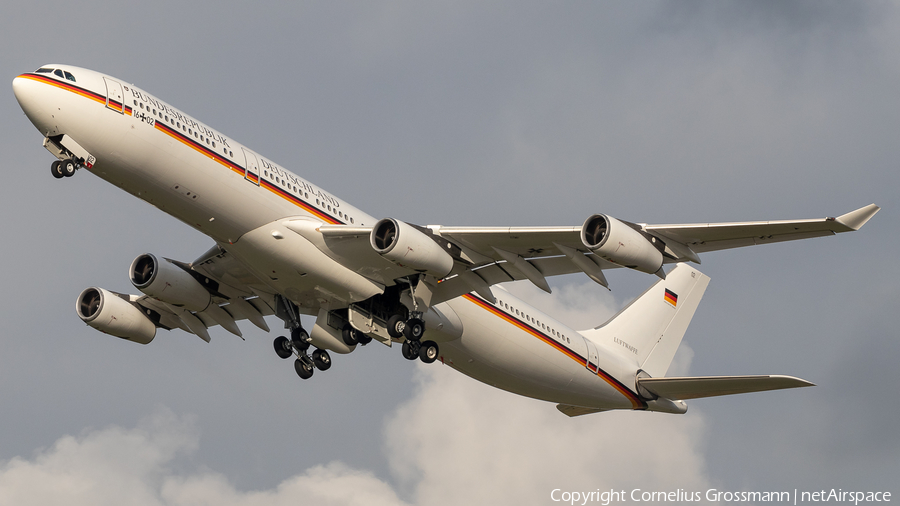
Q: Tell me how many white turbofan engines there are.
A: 4